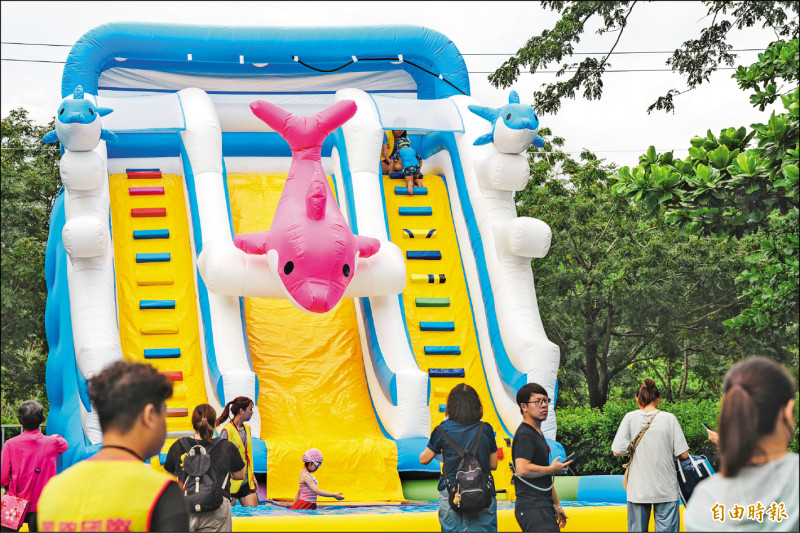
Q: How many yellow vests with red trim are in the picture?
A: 3